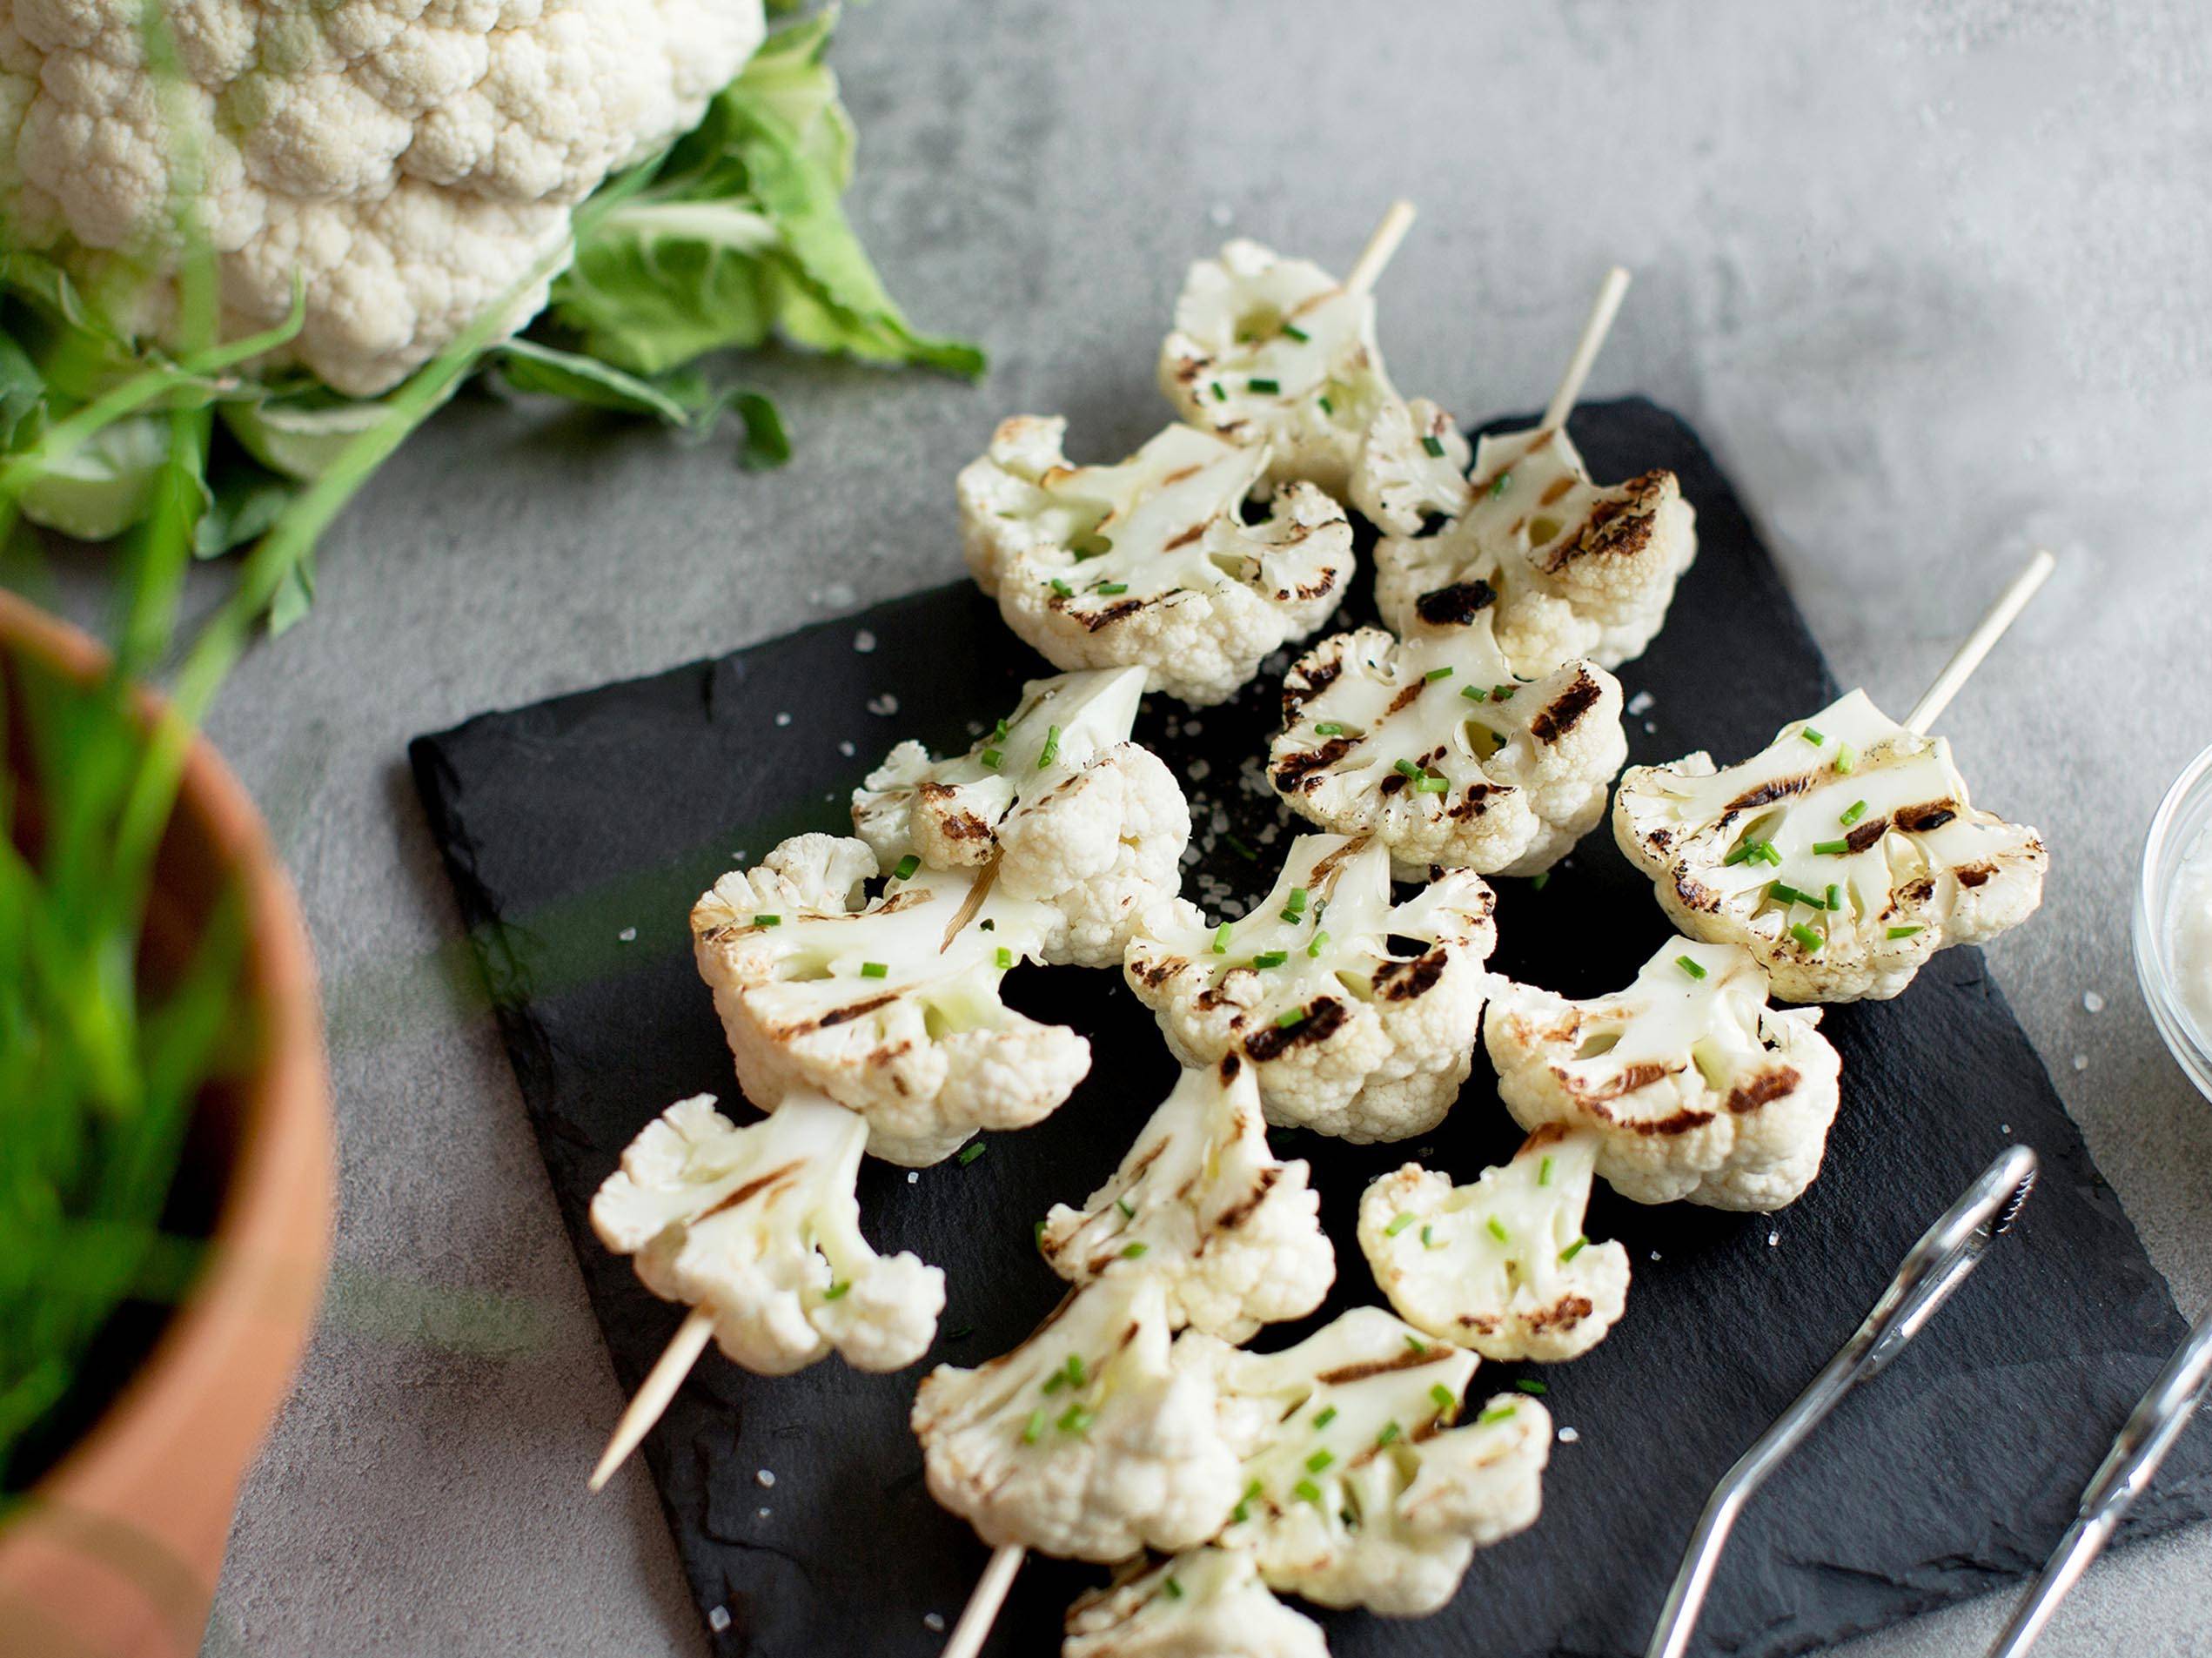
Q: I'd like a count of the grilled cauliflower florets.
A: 15